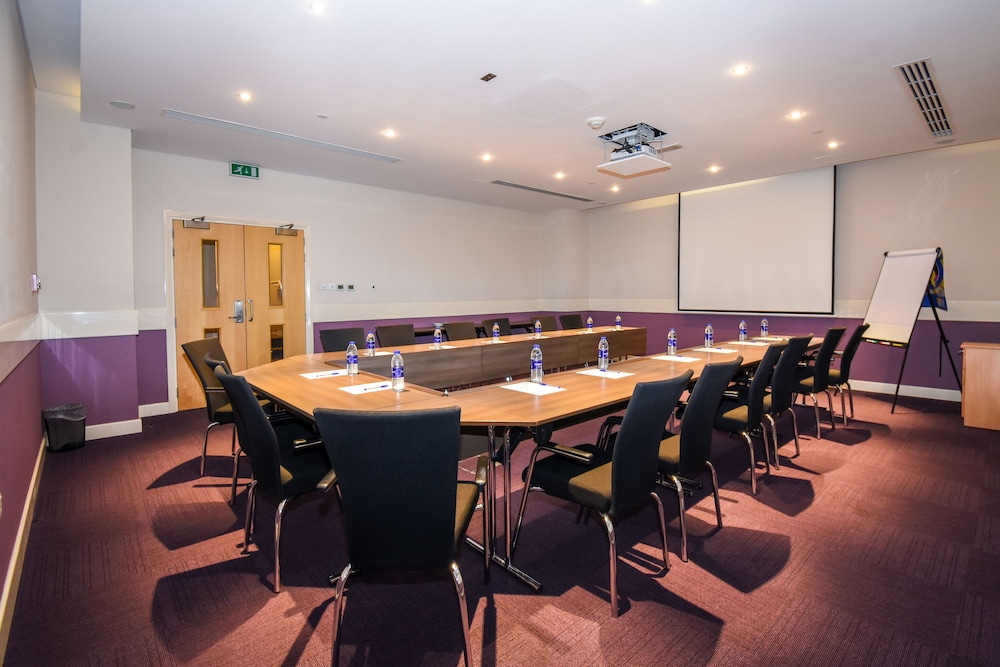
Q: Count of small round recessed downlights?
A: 11